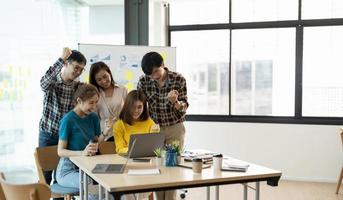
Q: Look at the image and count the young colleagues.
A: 5